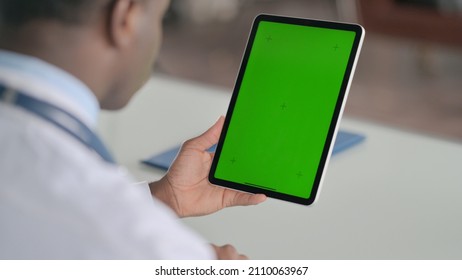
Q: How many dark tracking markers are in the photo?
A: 5